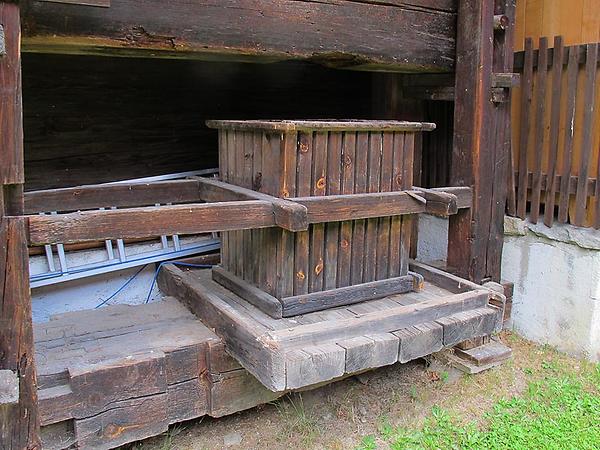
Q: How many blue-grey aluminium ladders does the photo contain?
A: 1